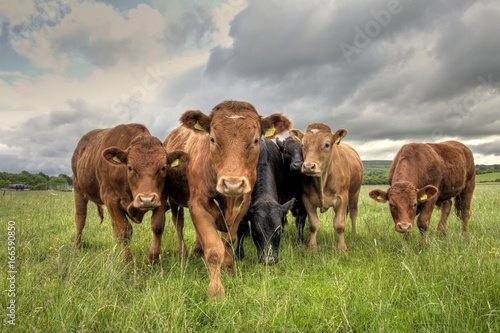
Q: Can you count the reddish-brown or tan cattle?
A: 4